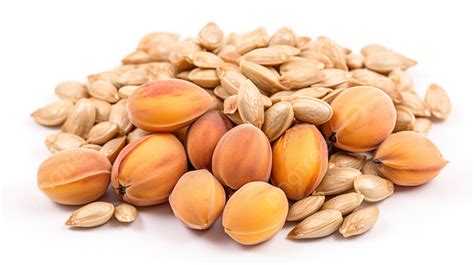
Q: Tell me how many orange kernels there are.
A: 10